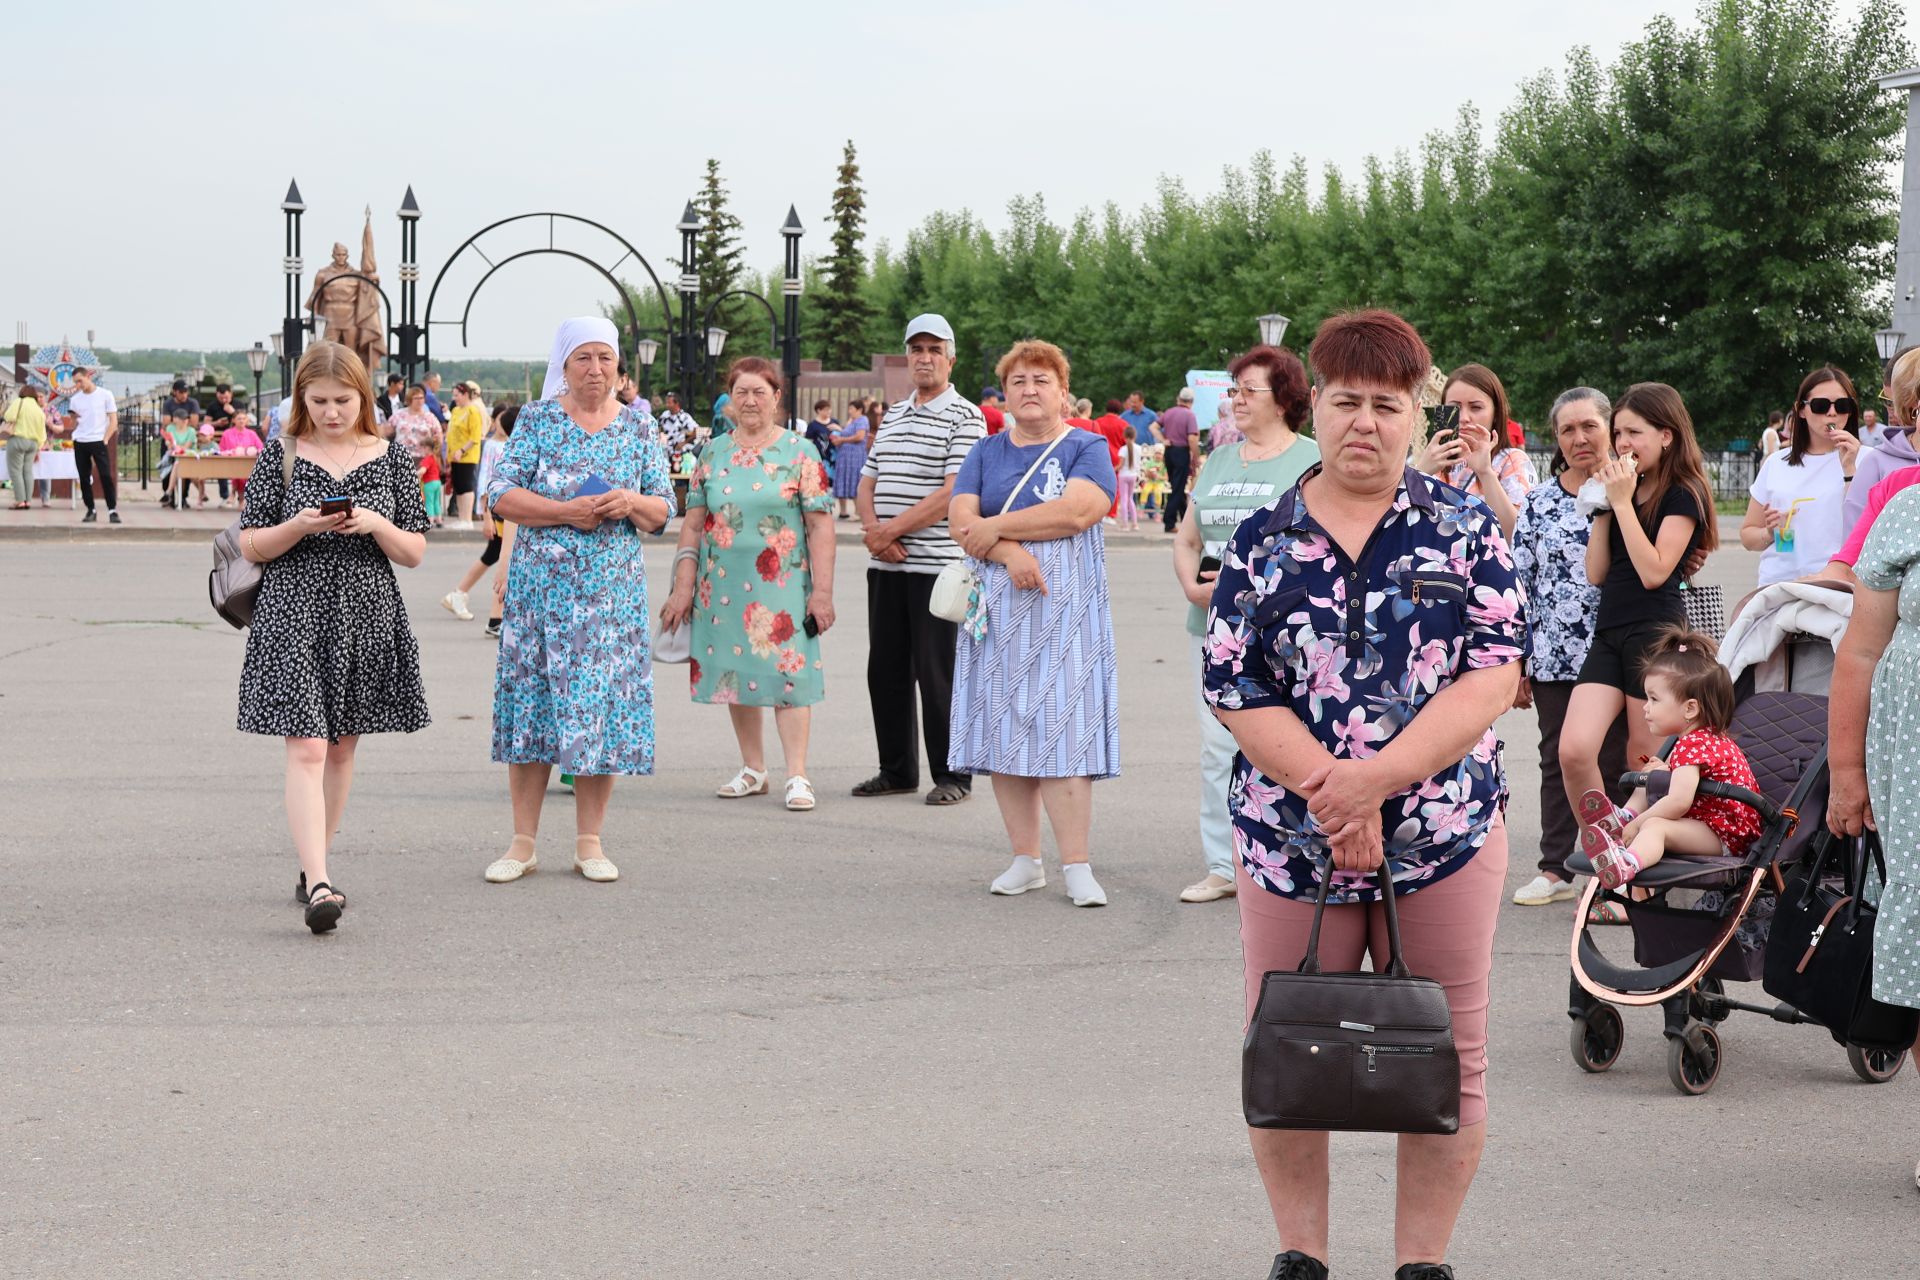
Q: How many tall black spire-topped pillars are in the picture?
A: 4